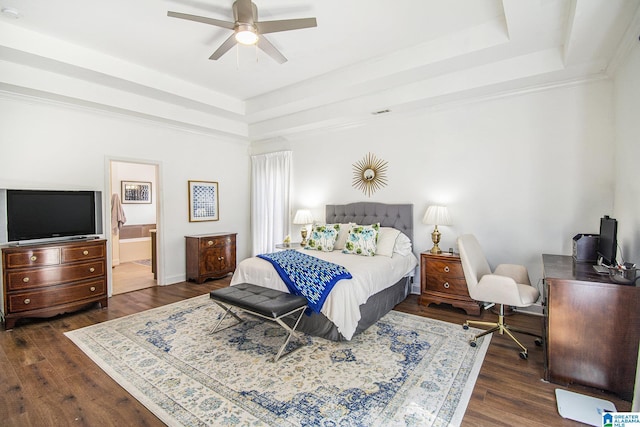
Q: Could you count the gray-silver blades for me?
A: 5